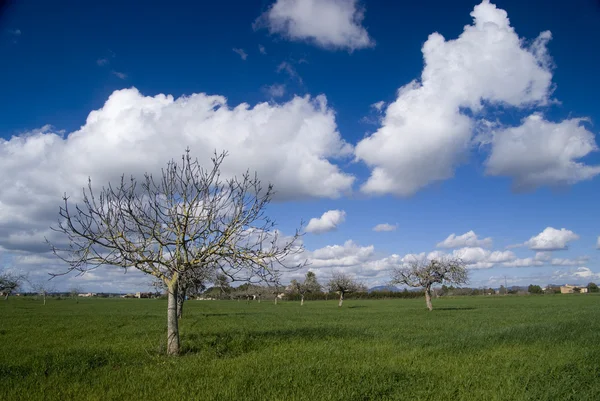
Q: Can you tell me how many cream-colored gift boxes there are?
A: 0